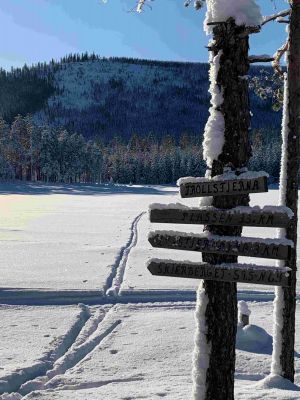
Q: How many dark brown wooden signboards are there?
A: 4